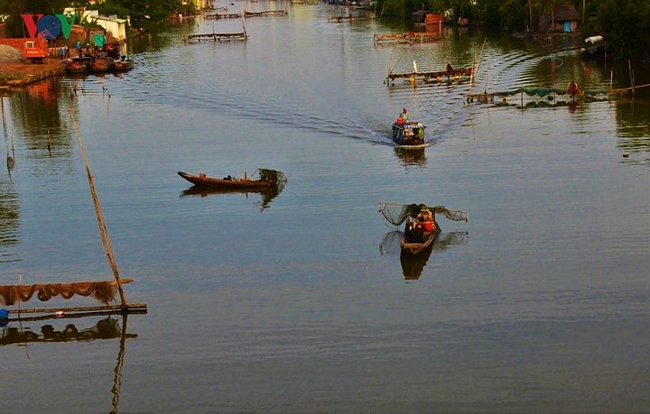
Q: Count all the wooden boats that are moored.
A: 3